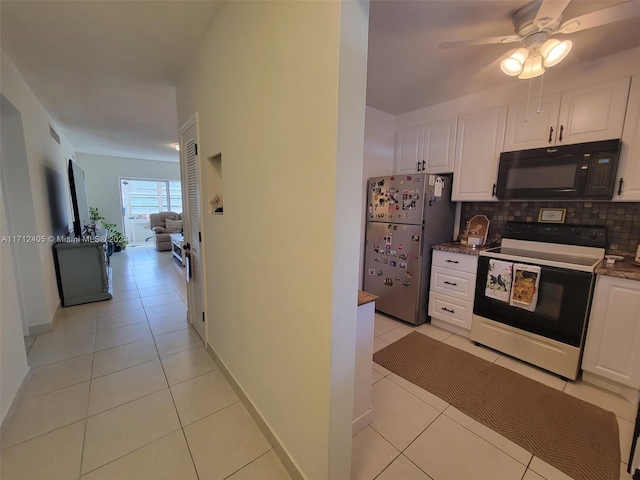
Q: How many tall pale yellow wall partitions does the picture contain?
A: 1